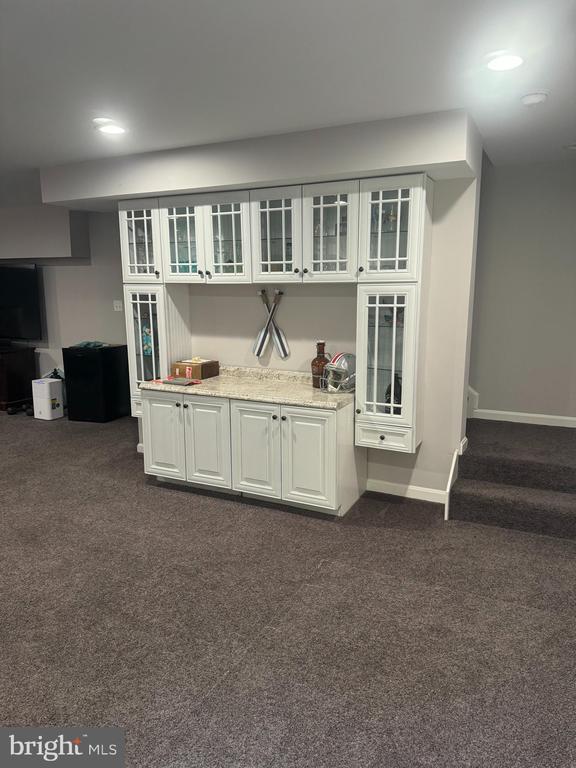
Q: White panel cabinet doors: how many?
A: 4